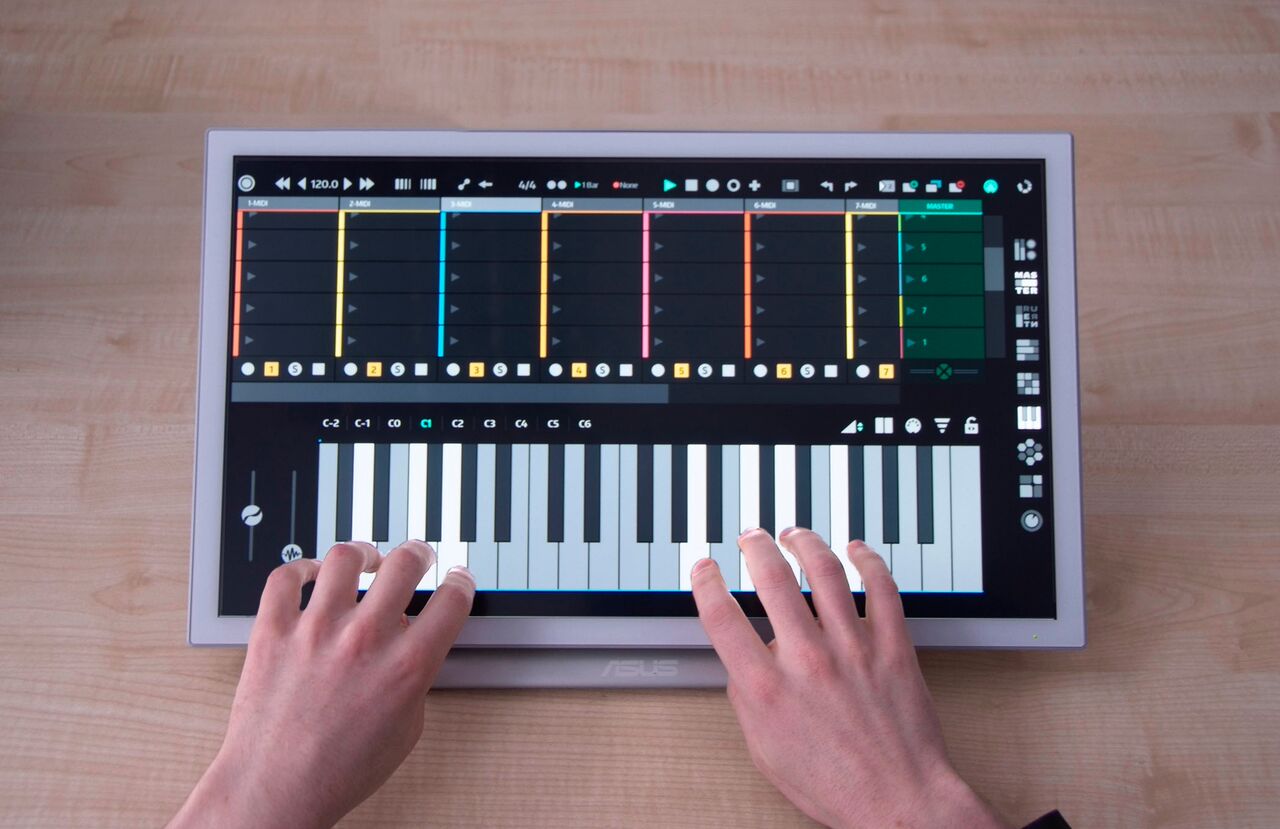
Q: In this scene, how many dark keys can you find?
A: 15